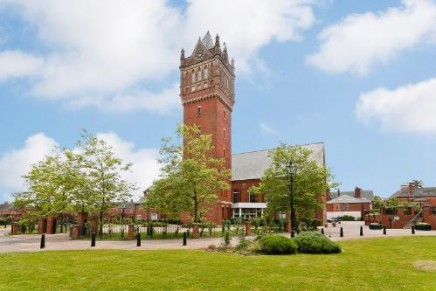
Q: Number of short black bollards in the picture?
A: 9